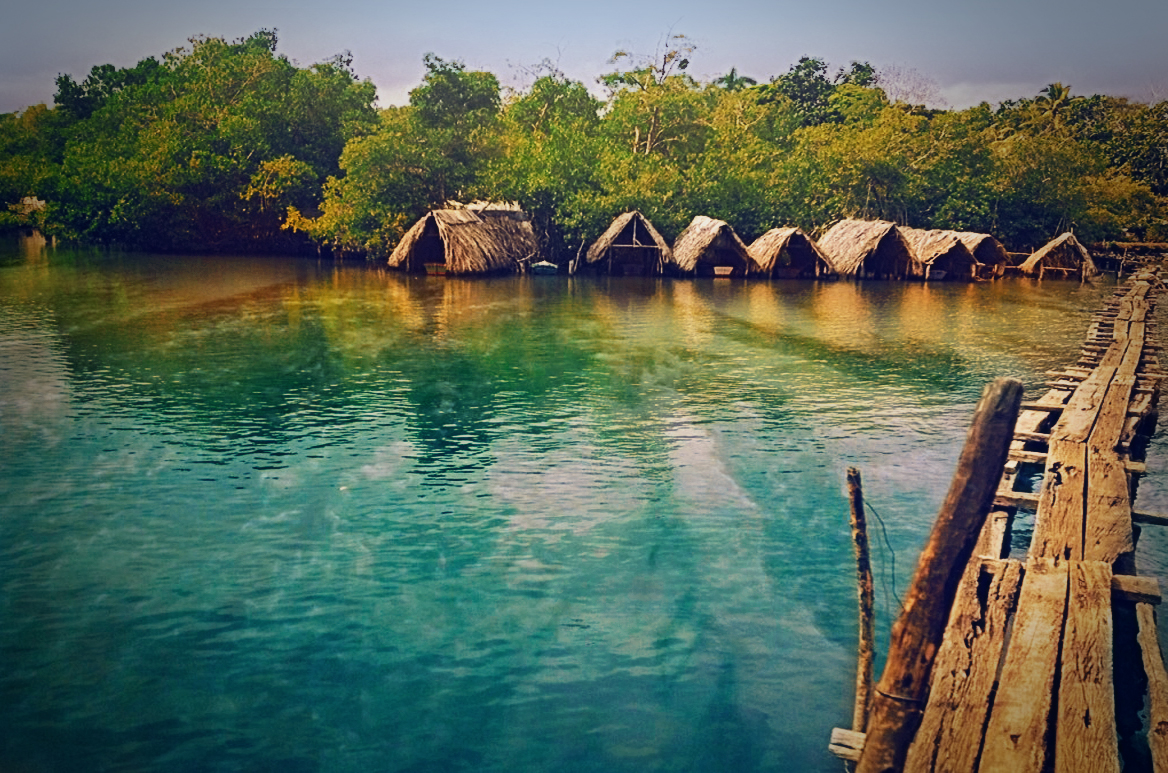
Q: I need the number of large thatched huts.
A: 8